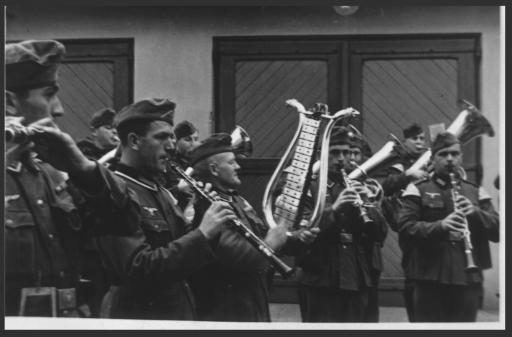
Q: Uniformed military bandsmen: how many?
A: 9